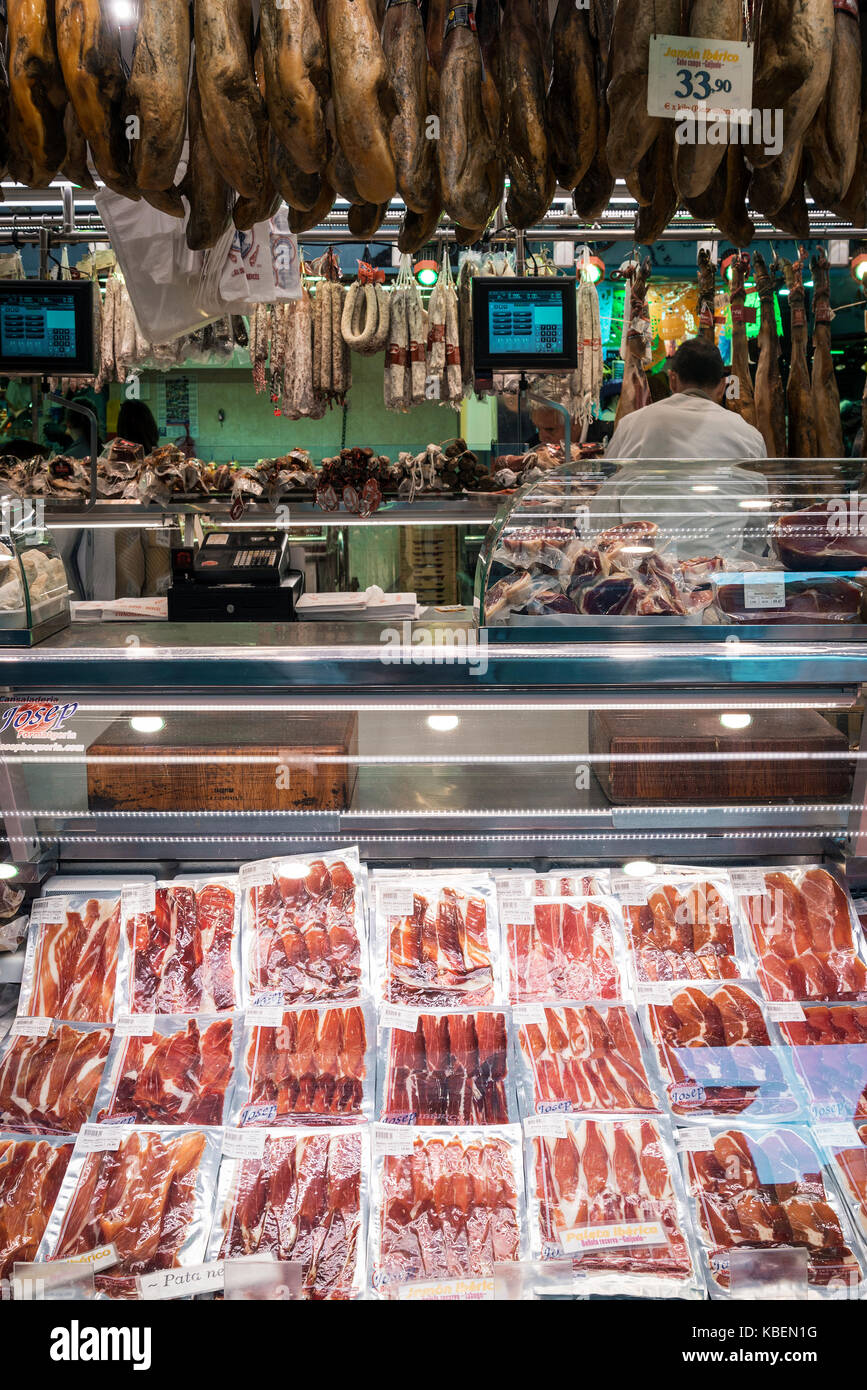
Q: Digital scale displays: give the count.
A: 2